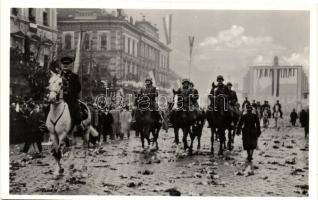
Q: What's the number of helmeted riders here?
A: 5